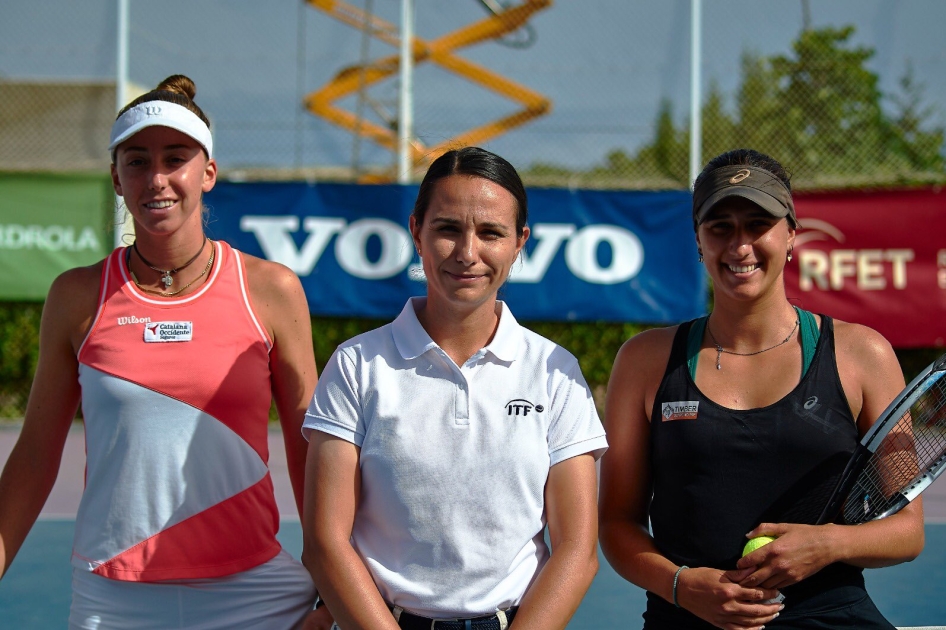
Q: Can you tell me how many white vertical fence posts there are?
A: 3